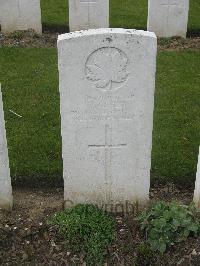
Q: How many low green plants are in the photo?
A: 2